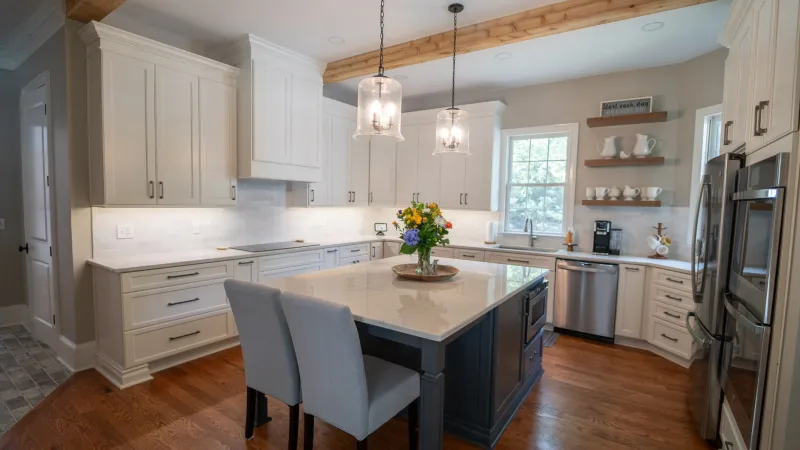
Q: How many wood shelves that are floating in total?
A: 3